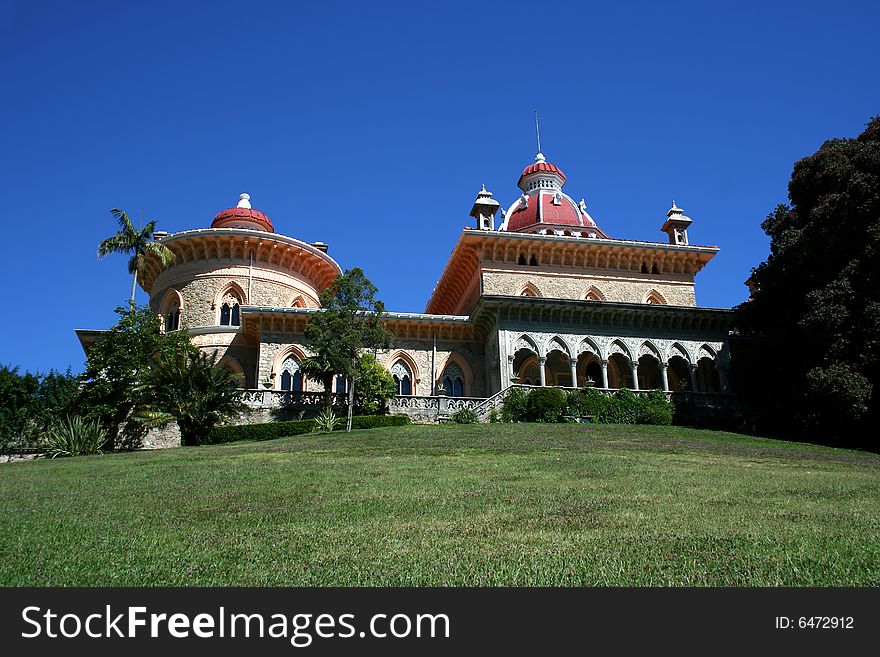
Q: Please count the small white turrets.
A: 2